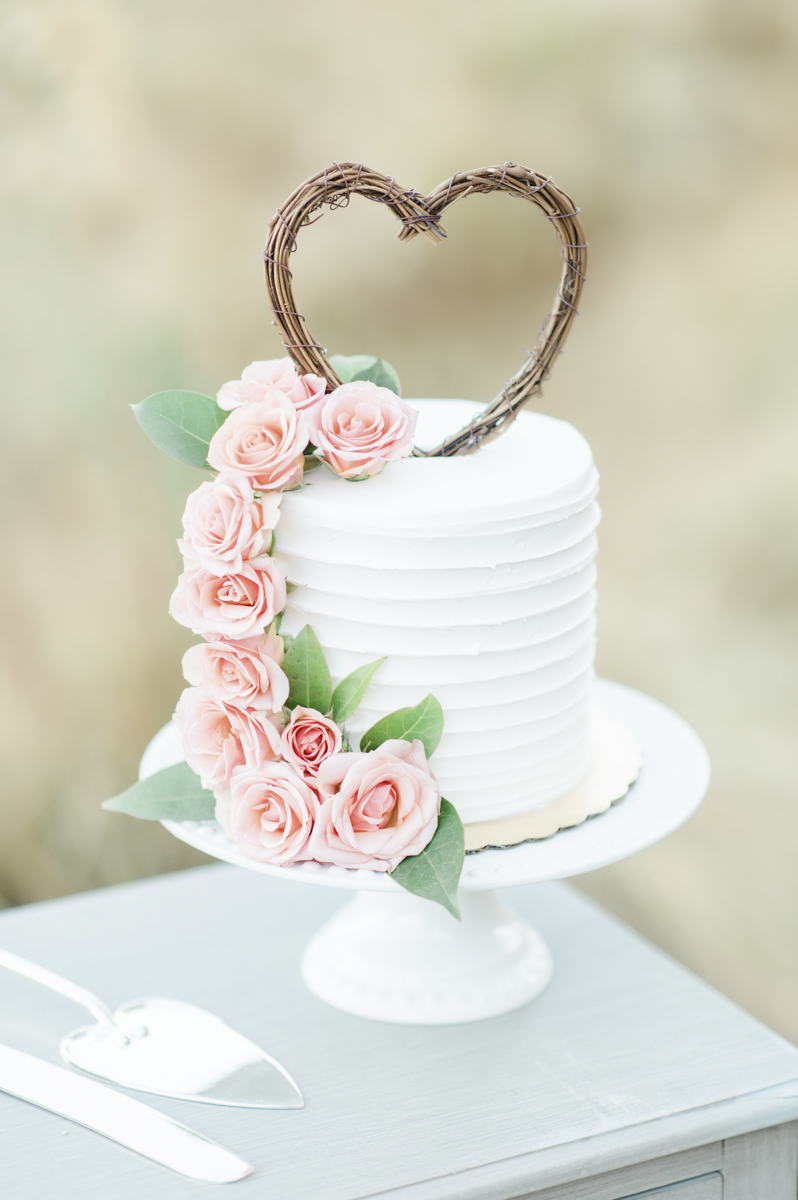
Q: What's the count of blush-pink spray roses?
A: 10